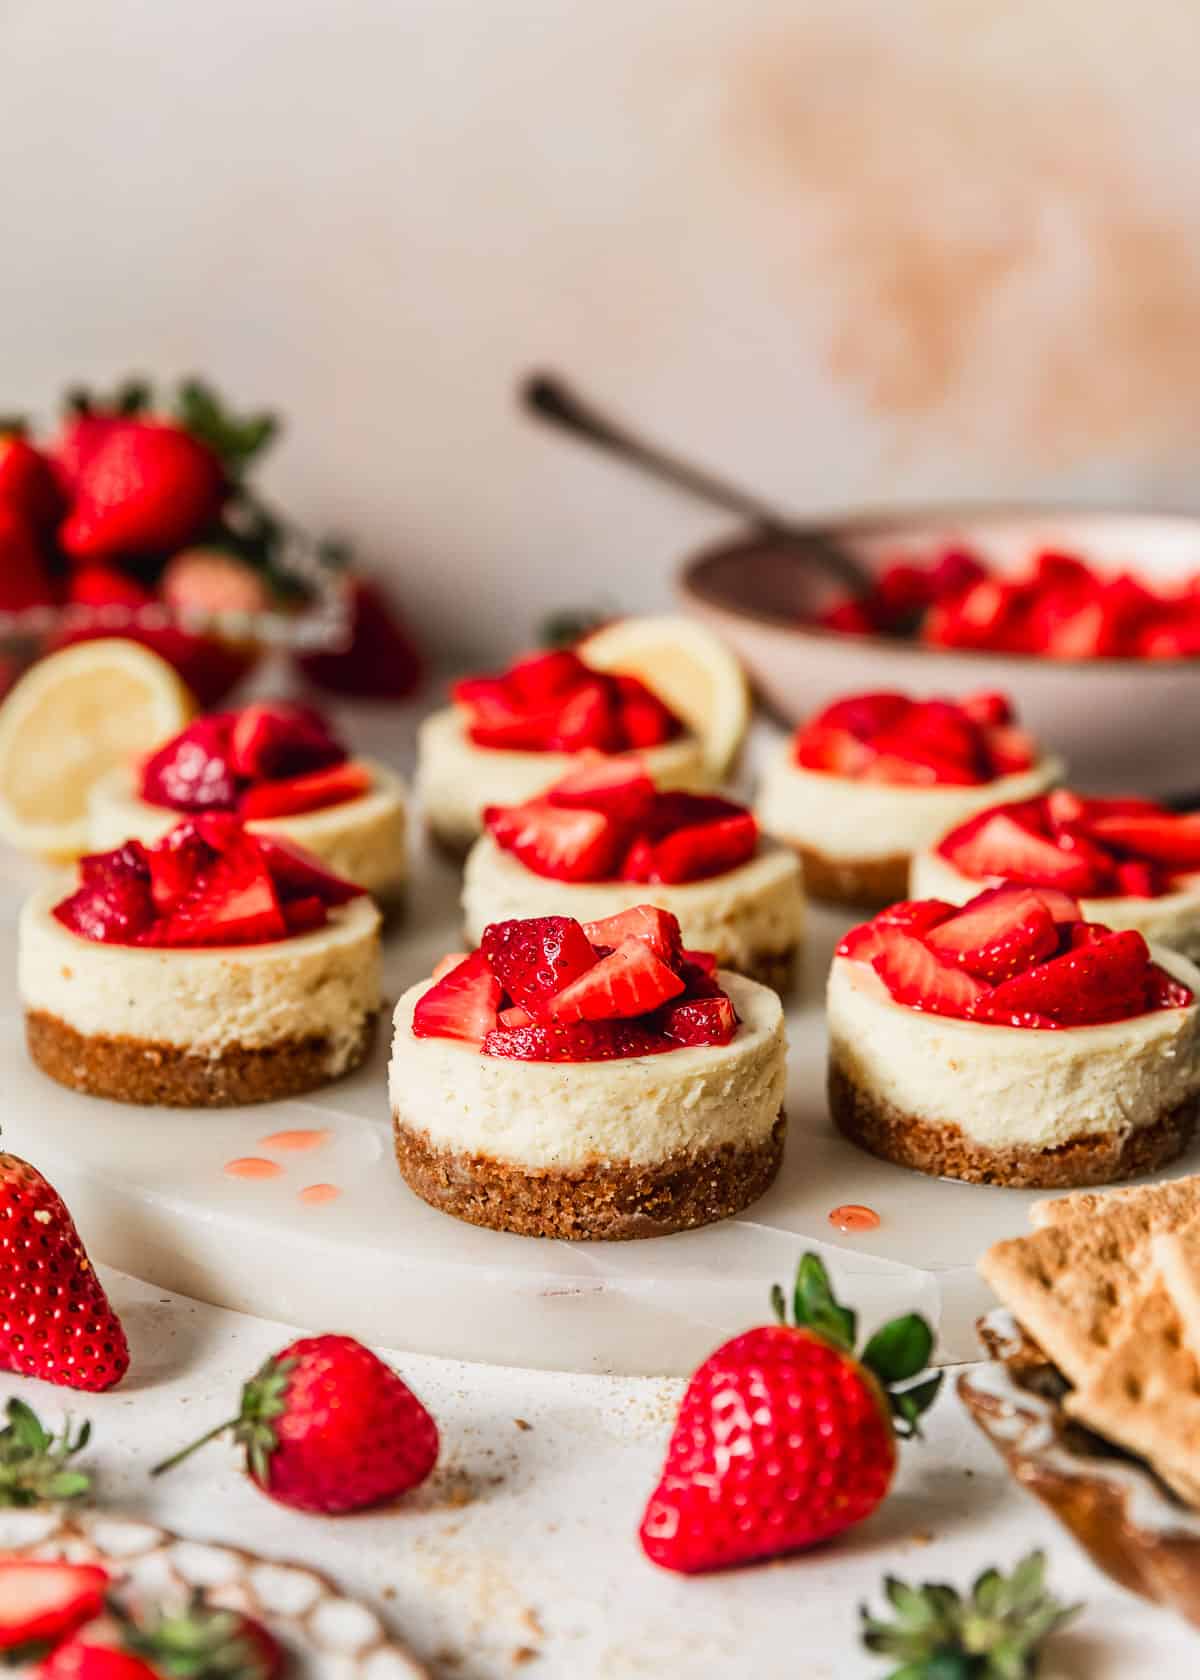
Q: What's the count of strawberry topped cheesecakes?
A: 8